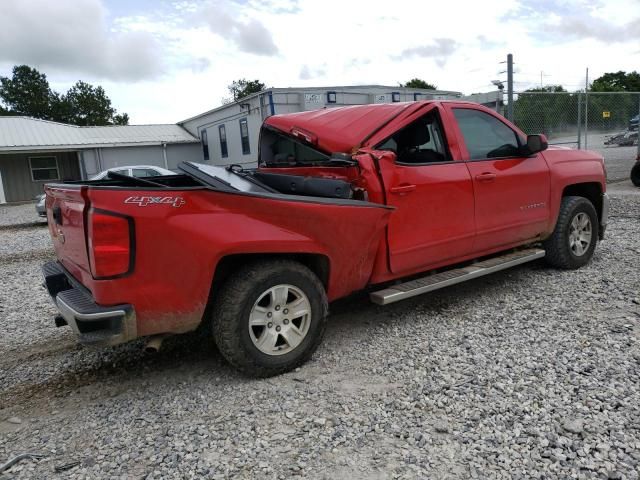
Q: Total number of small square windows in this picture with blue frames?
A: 2